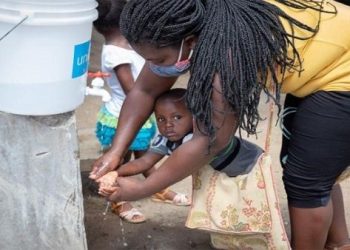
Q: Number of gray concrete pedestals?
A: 1